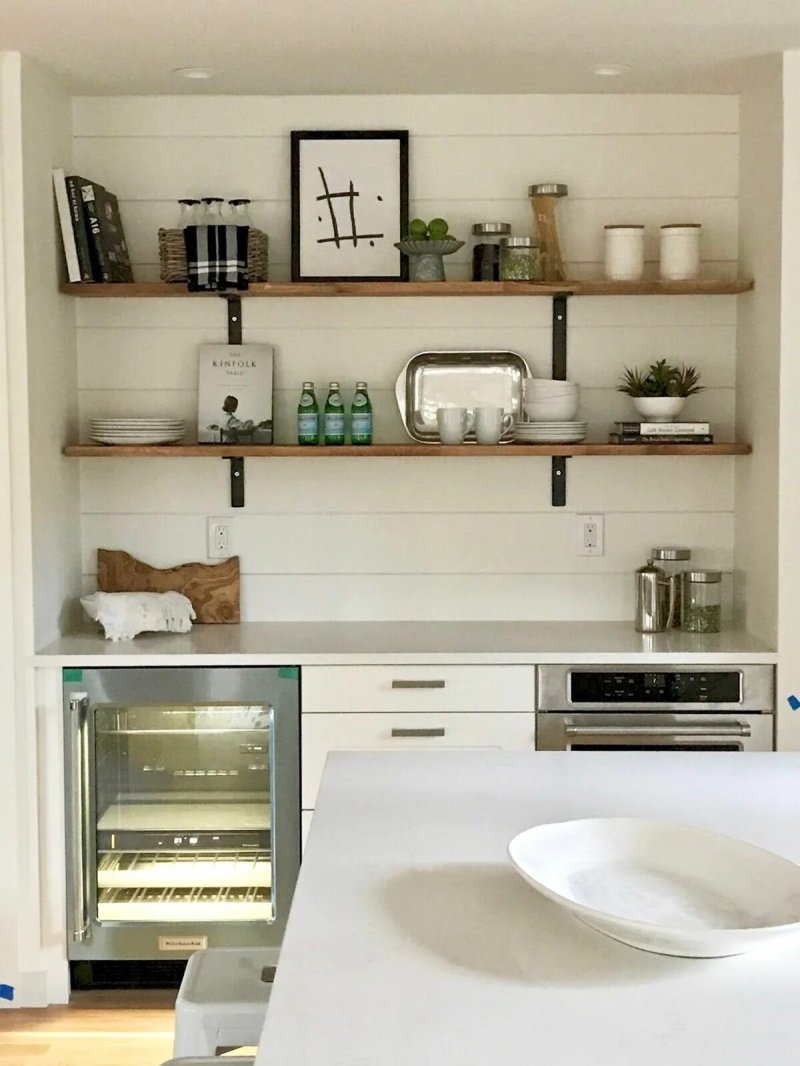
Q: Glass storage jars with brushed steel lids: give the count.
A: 5